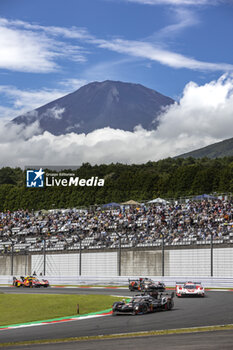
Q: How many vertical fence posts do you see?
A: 6